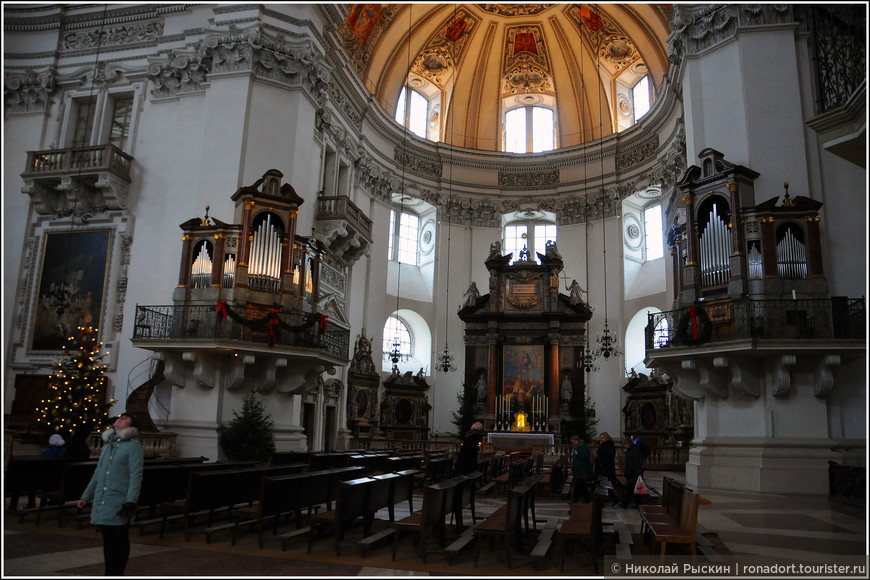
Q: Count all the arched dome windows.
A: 3